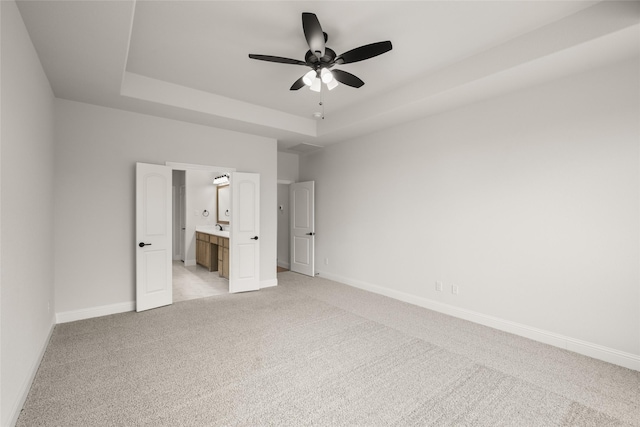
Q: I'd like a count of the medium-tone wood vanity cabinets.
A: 1